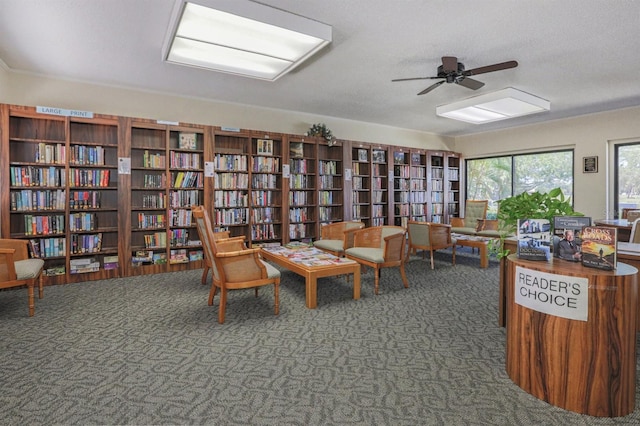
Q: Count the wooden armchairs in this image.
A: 8